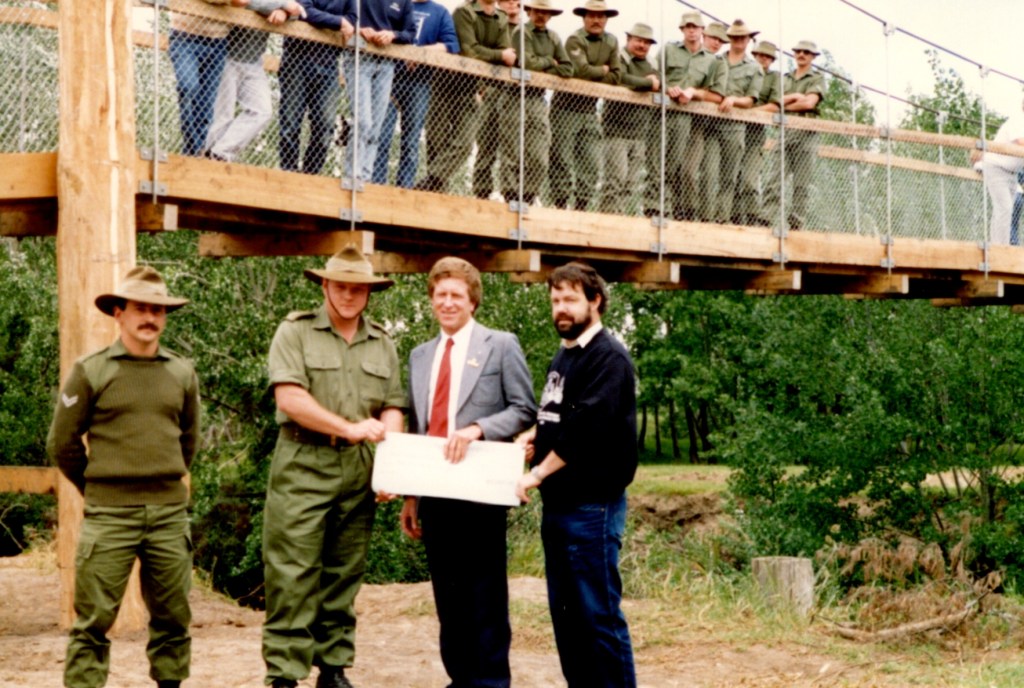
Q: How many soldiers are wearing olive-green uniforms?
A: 12